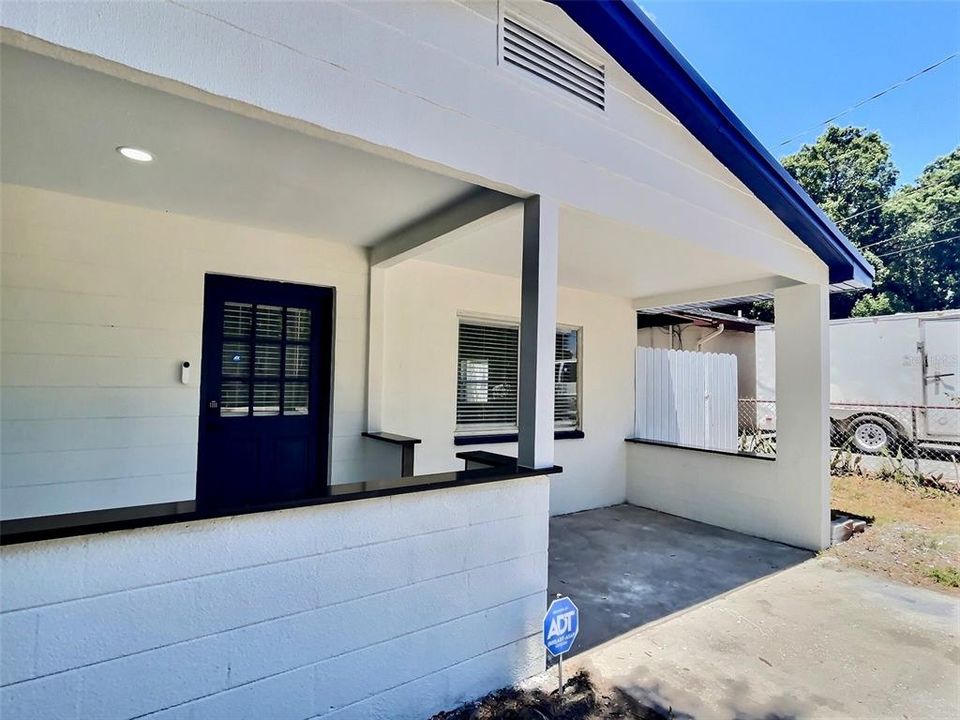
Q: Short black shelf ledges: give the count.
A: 2